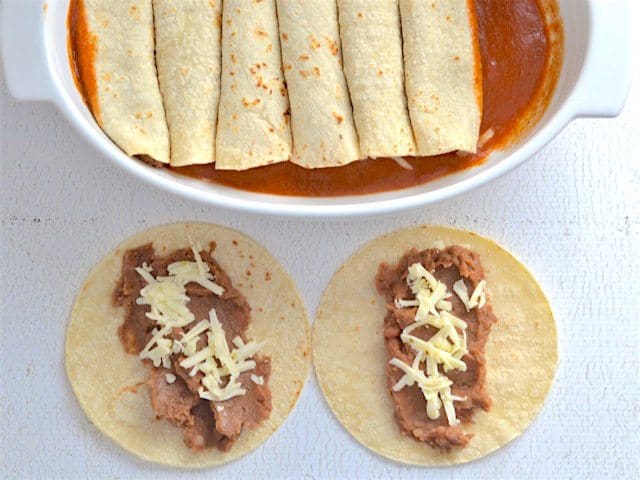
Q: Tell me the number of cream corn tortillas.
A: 8